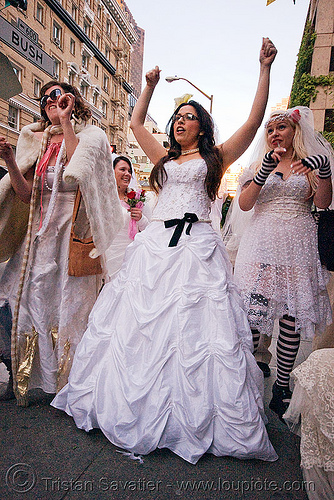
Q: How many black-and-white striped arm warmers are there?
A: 2